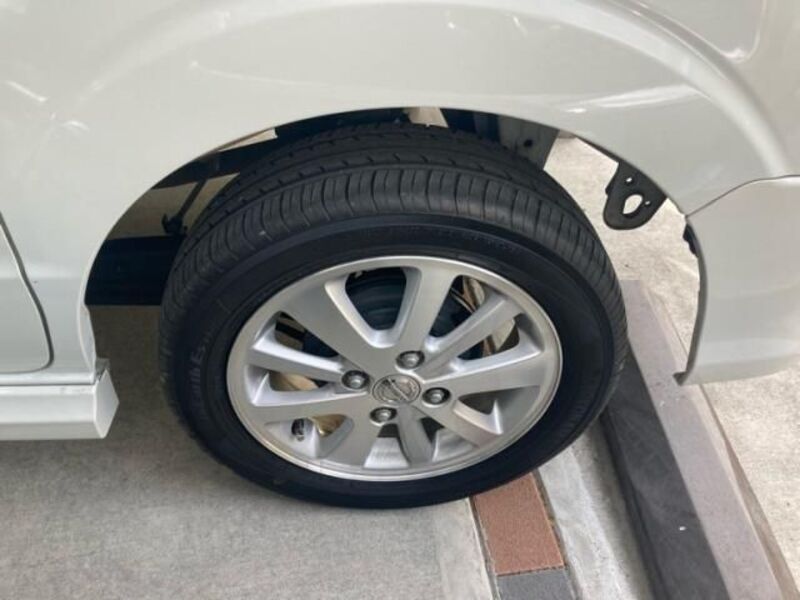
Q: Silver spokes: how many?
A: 9